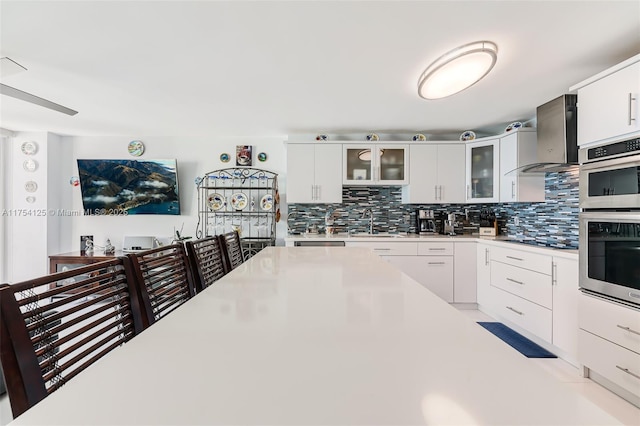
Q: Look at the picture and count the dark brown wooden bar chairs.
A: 4